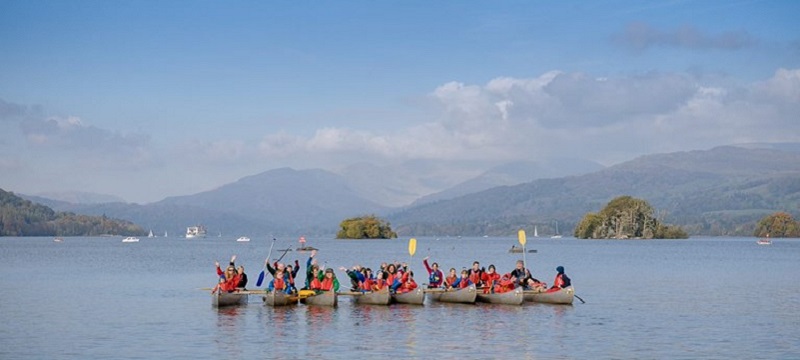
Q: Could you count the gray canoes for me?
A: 8